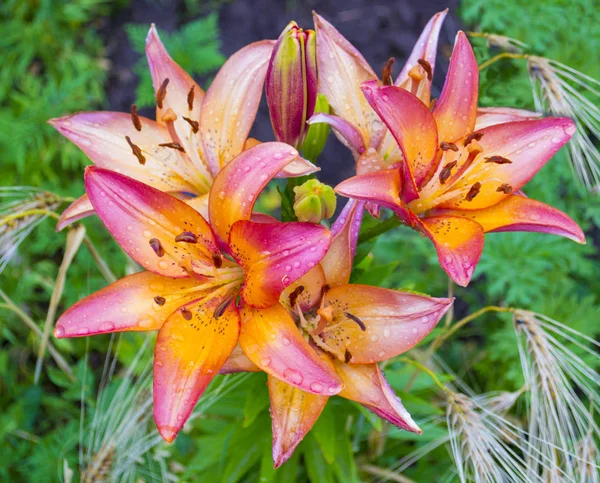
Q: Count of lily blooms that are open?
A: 5